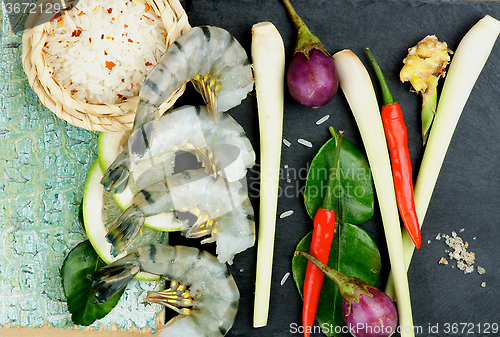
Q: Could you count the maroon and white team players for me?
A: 0